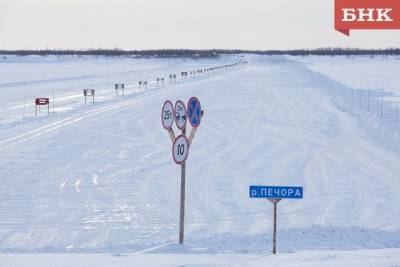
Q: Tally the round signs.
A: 4